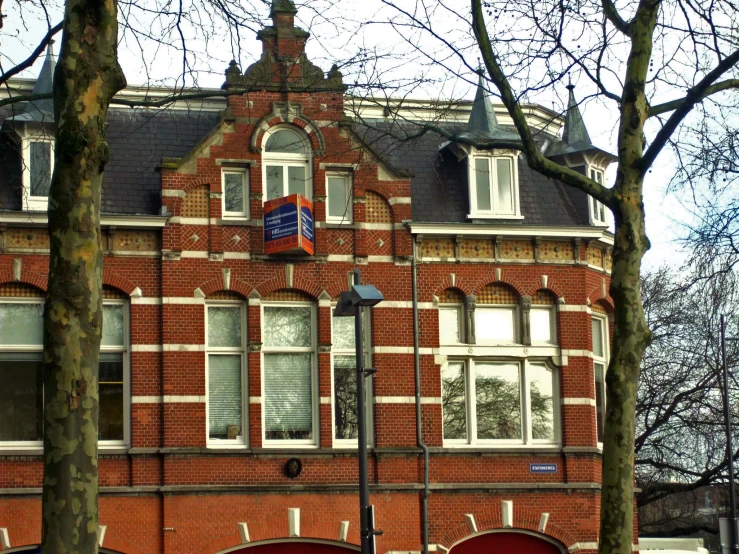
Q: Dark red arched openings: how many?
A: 2